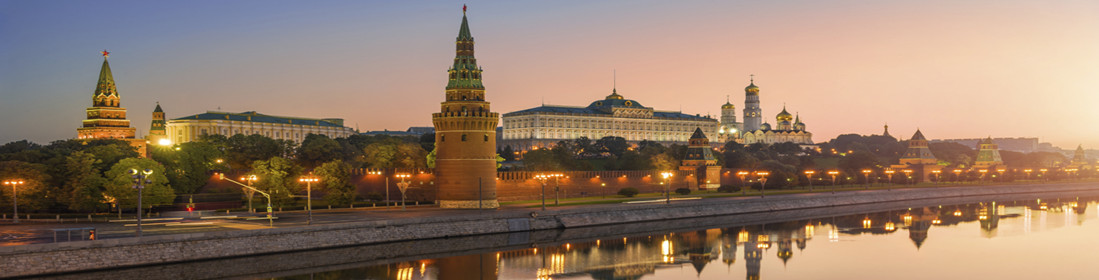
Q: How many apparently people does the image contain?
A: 0